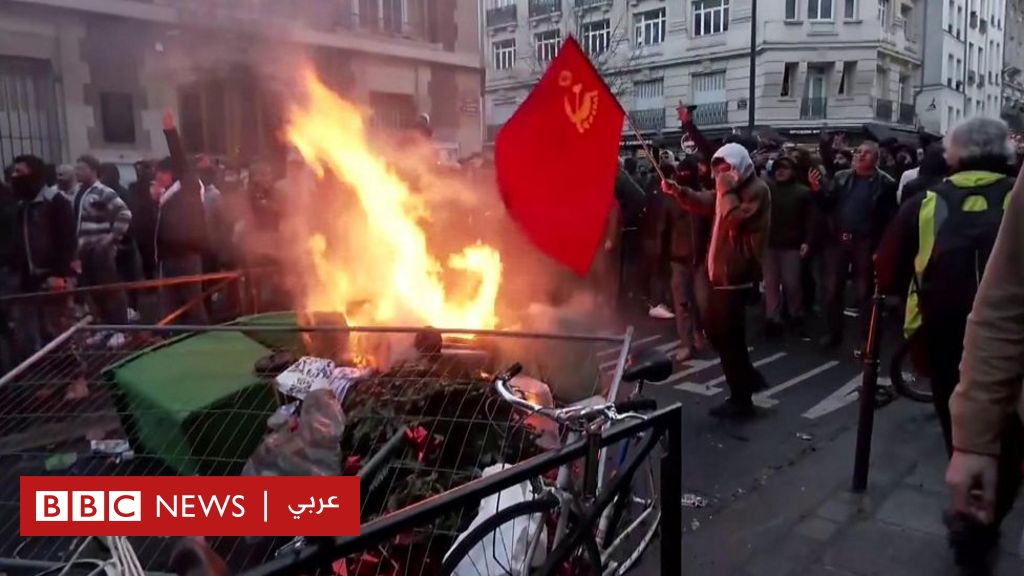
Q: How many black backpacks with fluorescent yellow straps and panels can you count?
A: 1